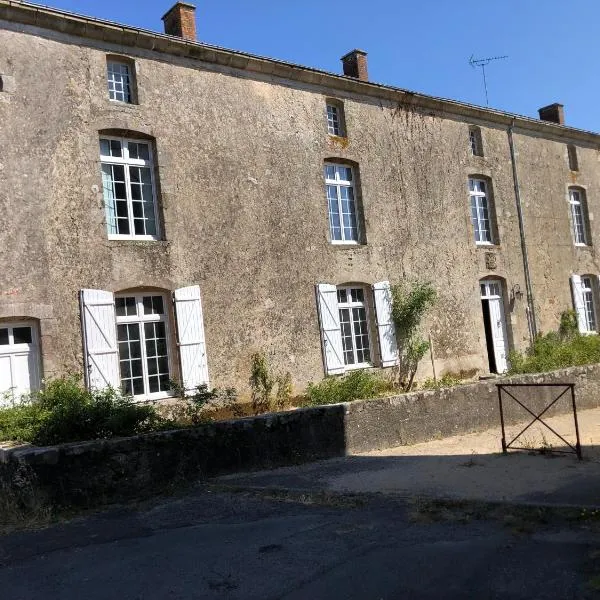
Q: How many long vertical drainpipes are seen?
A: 1